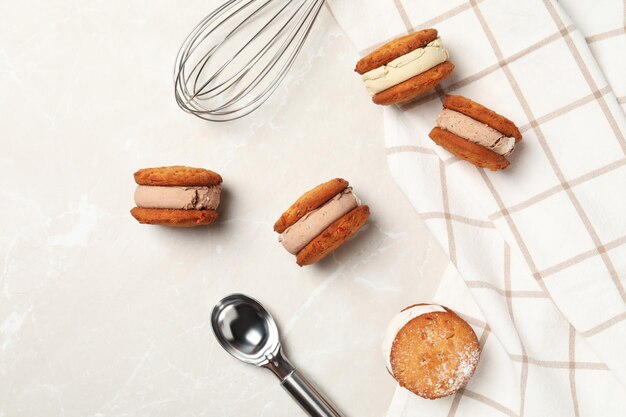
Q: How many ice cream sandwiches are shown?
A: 5